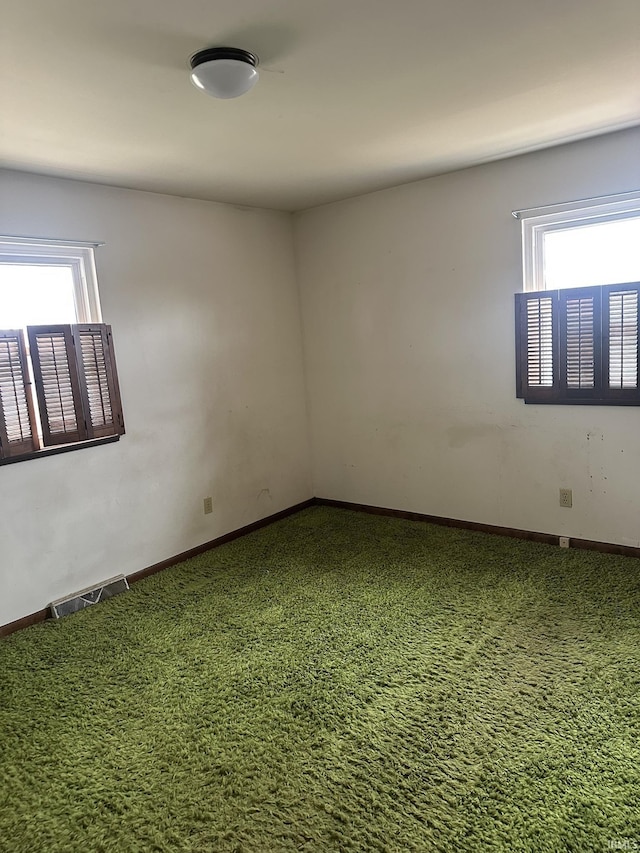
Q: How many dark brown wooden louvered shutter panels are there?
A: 6